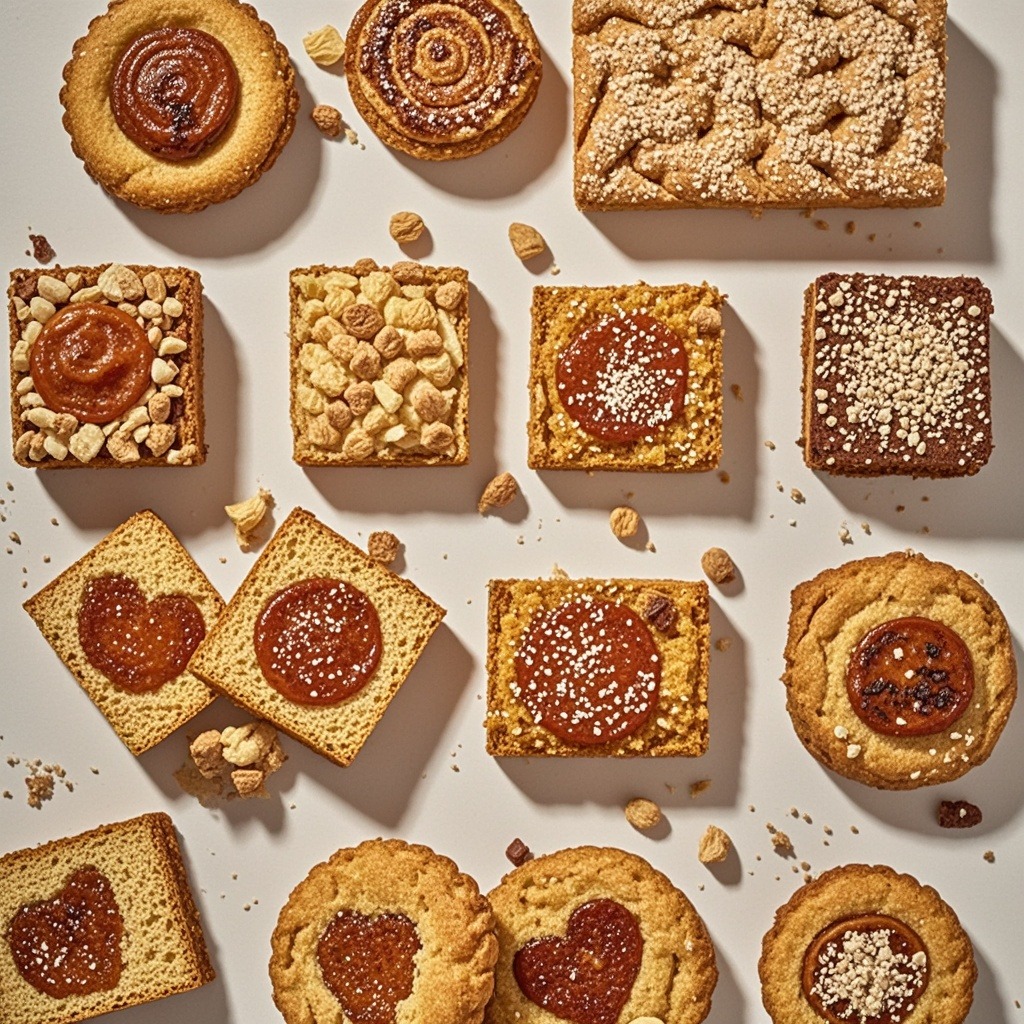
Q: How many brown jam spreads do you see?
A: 11